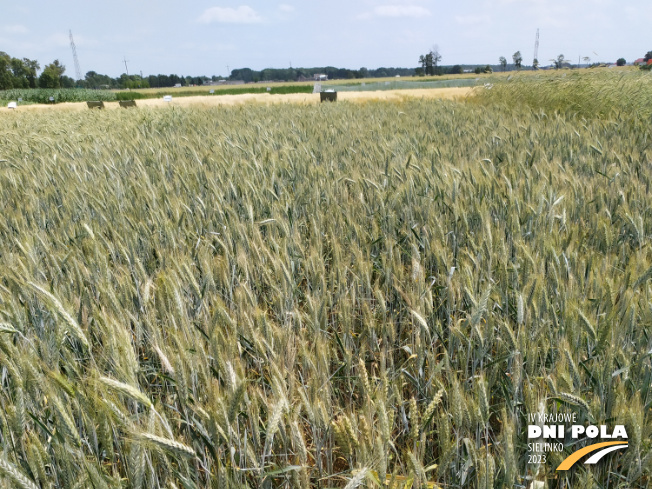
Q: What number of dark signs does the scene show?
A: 3